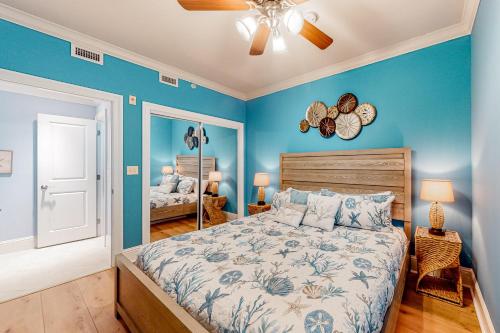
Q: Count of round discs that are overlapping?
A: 7